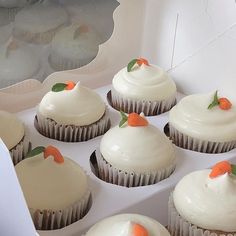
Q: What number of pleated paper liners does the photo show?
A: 7